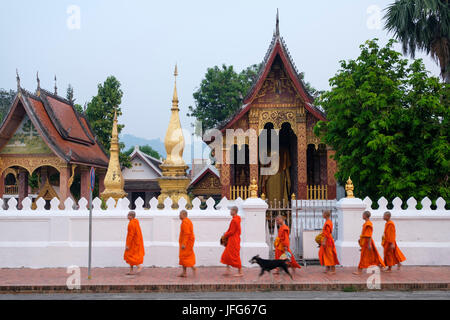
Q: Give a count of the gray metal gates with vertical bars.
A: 1